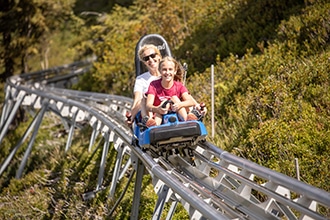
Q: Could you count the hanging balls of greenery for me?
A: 0